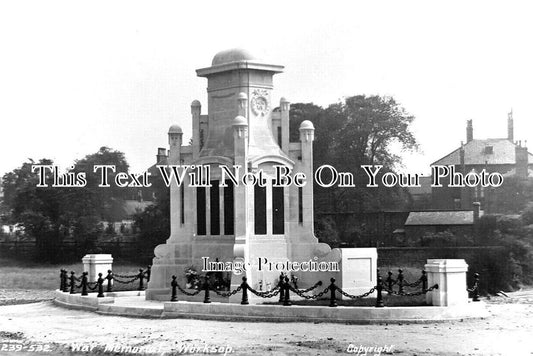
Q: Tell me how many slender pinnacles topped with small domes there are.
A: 6